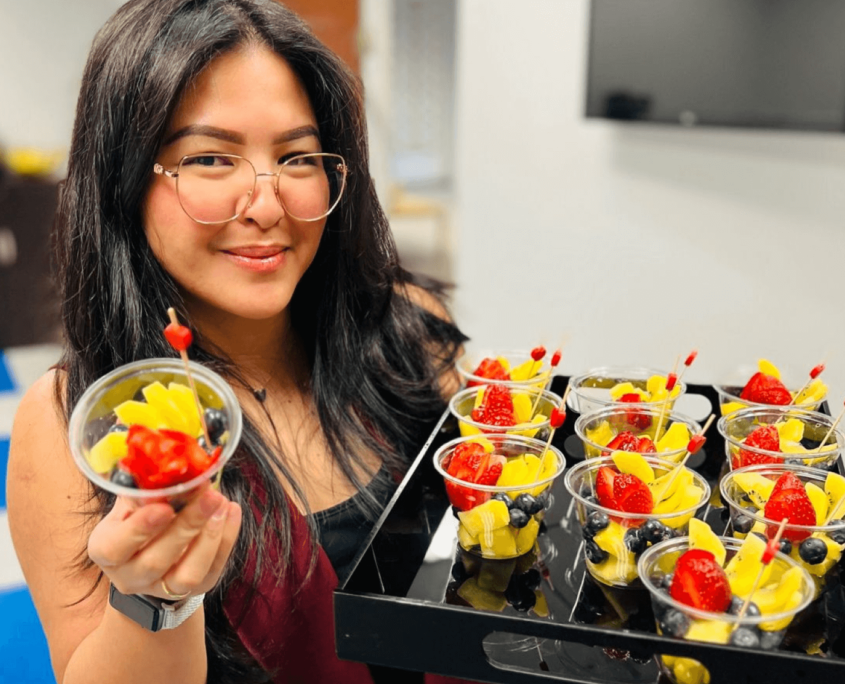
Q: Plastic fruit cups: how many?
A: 11